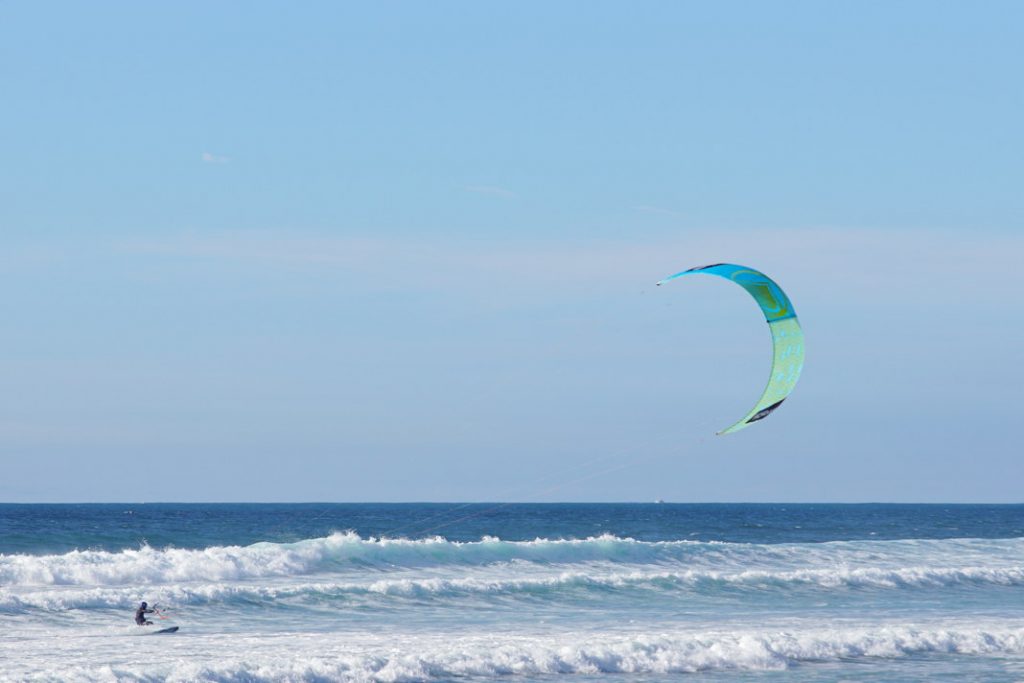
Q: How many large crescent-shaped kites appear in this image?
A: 1